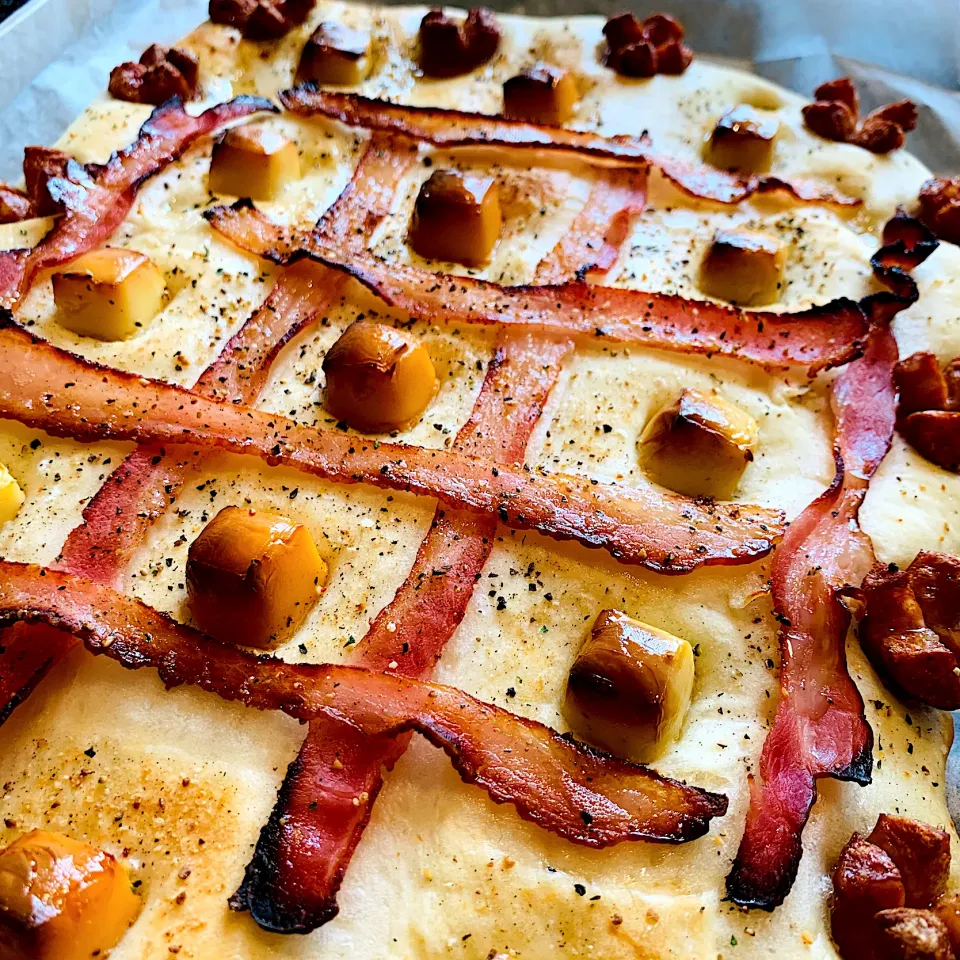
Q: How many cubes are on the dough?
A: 13